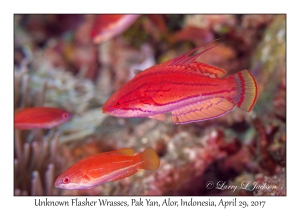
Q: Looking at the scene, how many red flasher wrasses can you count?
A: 4